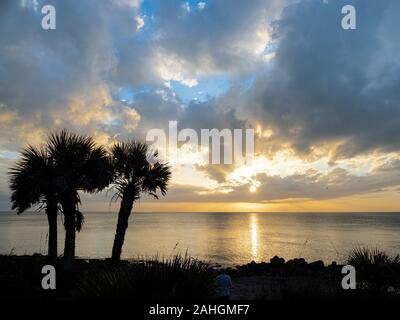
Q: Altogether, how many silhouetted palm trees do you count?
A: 3